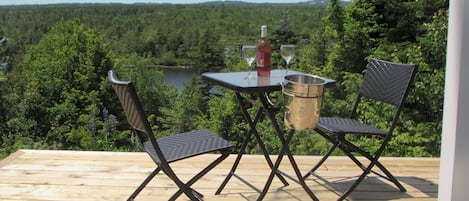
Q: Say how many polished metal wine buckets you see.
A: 1